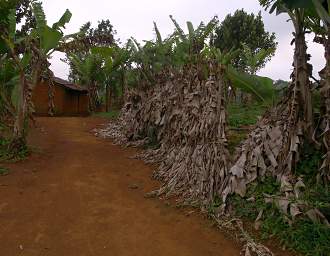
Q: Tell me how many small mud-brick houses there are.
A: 1